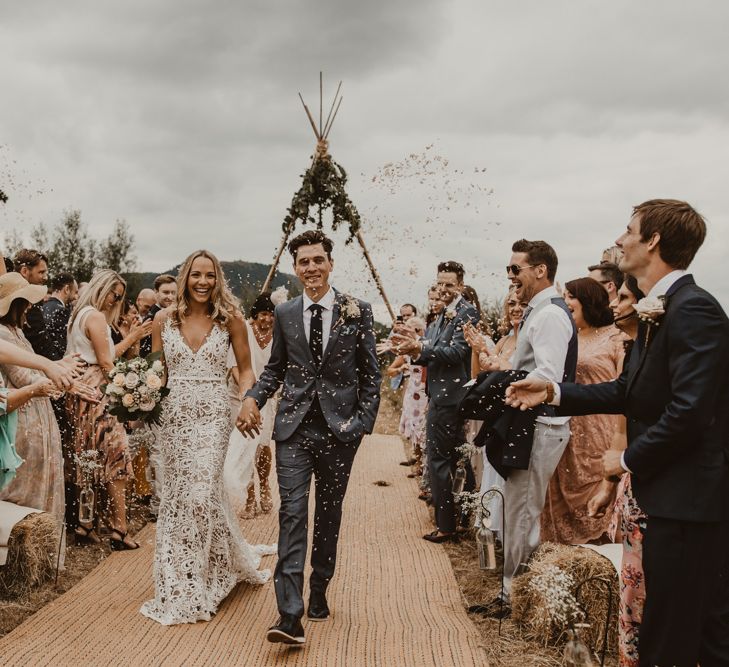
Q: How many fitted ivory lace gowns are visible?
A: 1